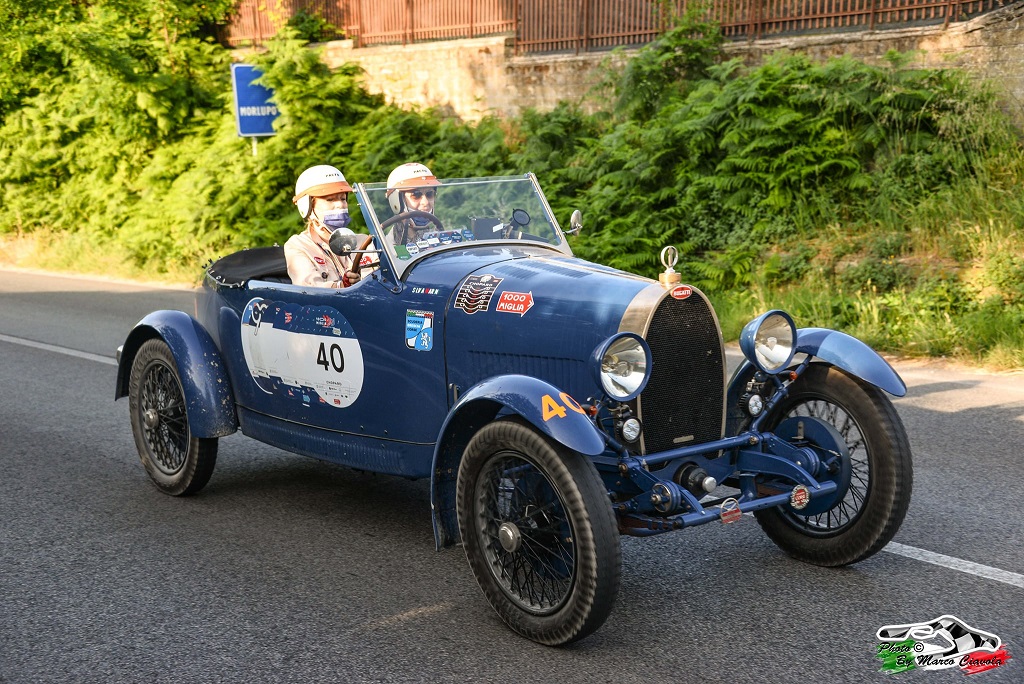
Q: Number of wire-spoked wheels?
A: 3